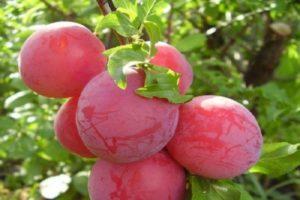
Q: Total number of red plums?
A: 6